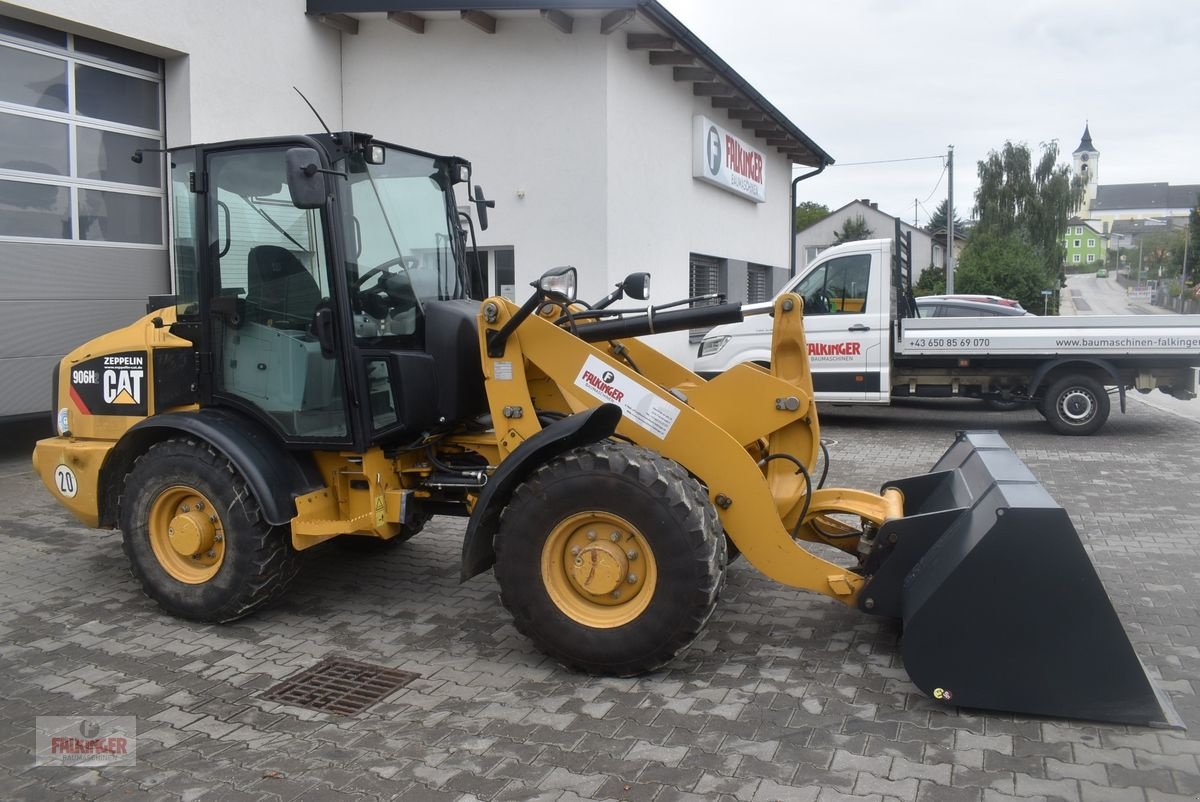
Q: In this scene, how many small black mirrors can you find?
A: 2